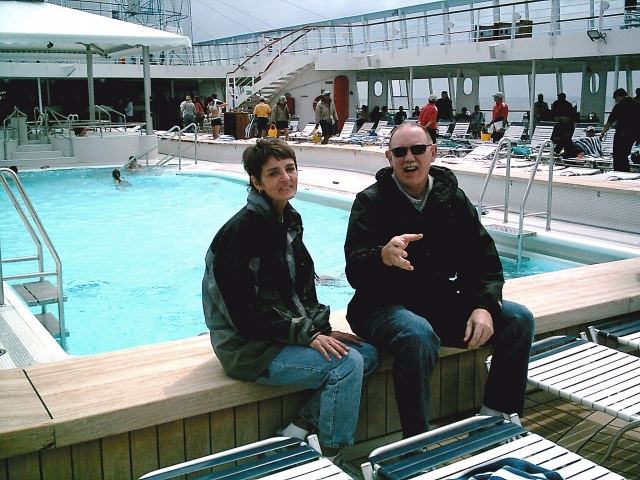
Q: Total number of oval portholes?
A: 3